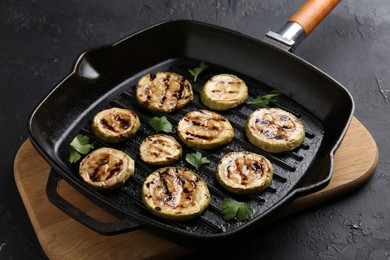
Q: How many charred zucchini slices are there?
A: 9